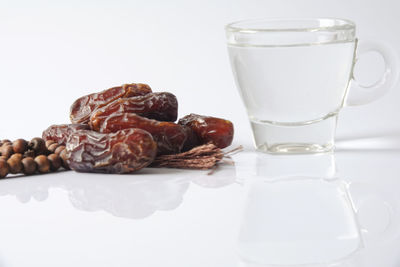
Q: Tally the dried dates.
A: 6